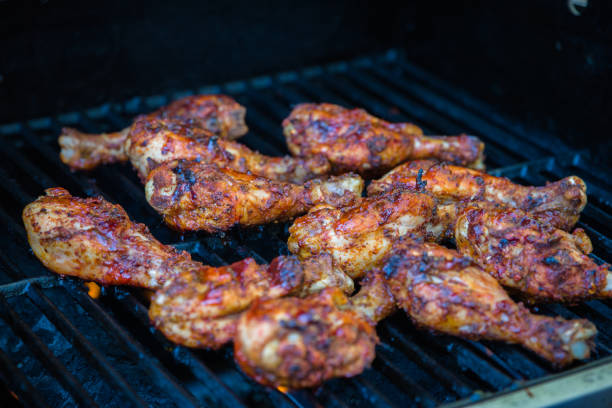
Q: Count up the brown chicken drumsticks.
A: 11